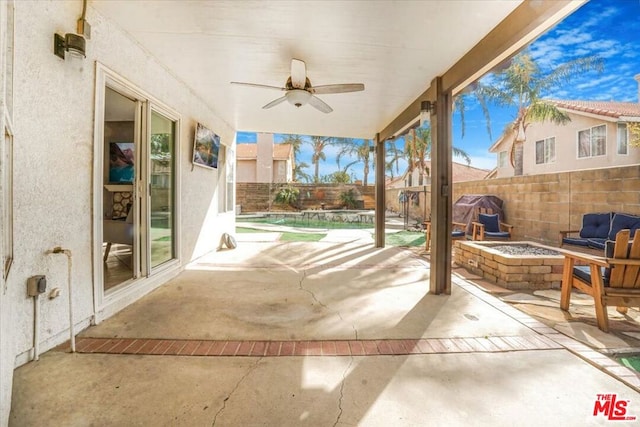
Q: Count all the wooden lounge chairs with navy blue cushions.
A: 3